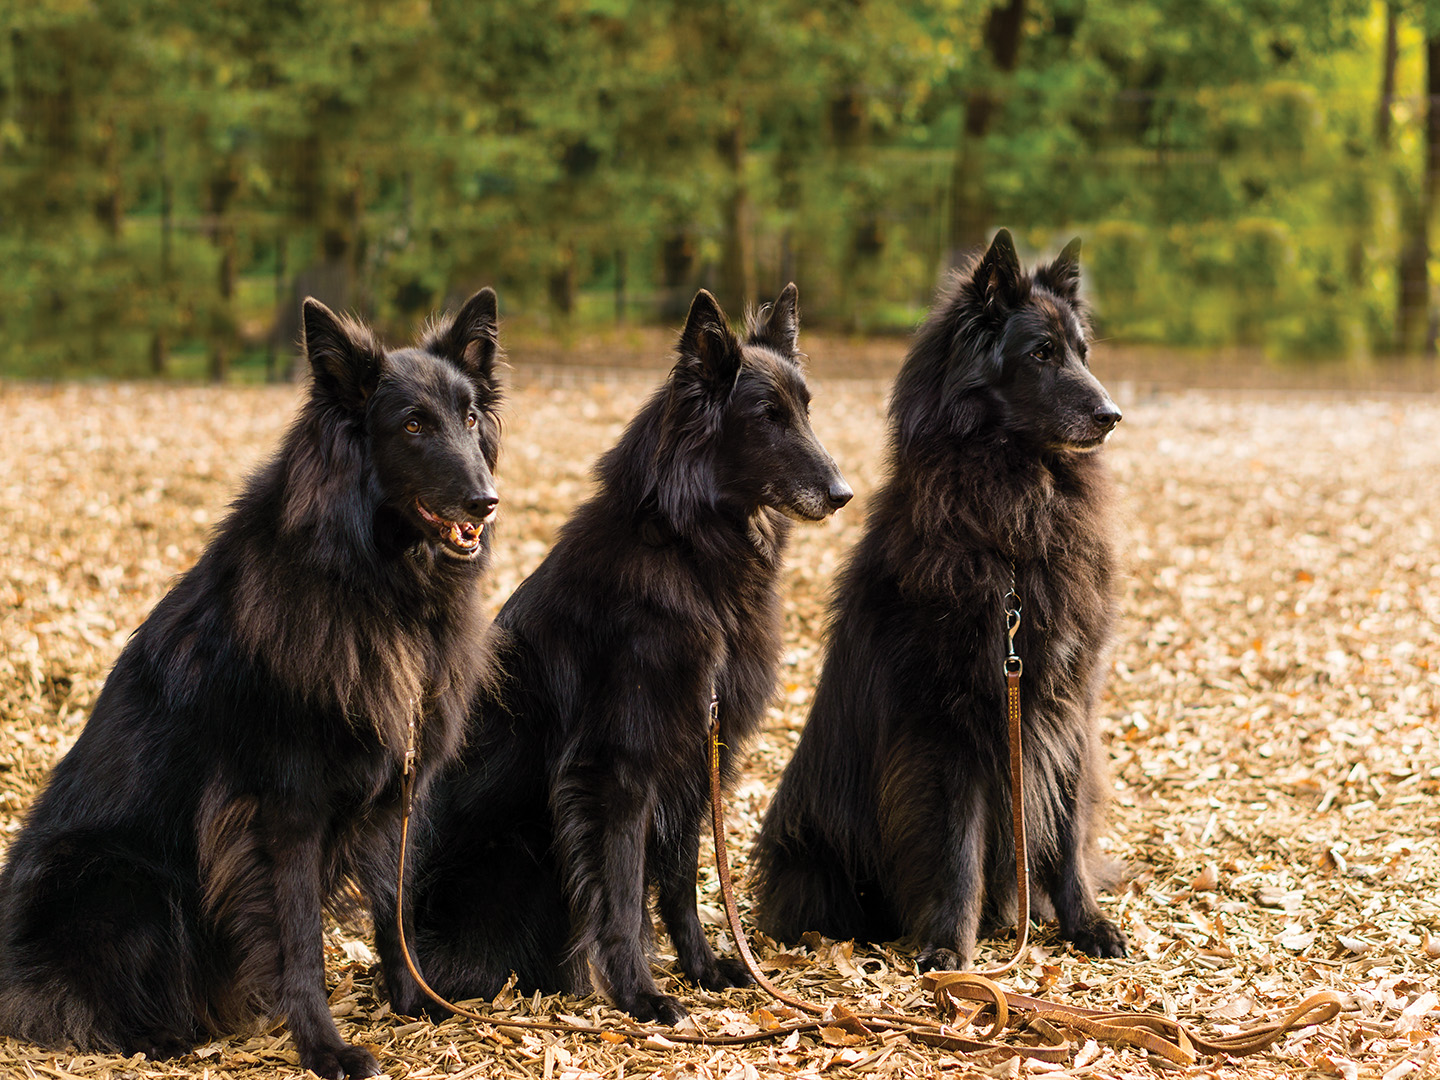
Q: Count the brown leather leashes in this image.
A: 3